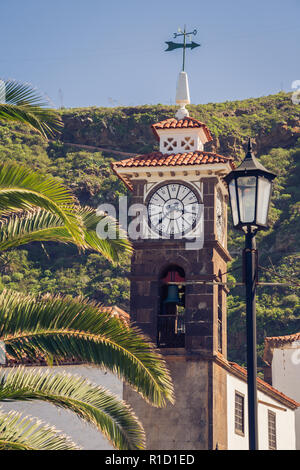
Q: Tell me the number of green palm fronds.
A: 6